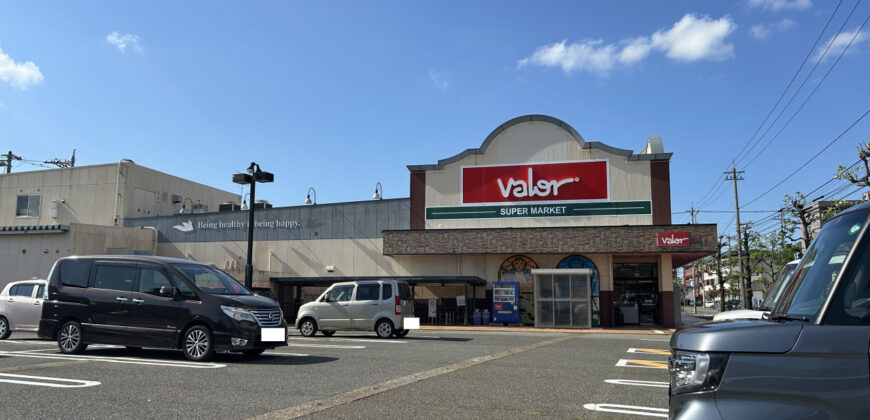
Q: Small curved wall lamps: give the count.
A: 4